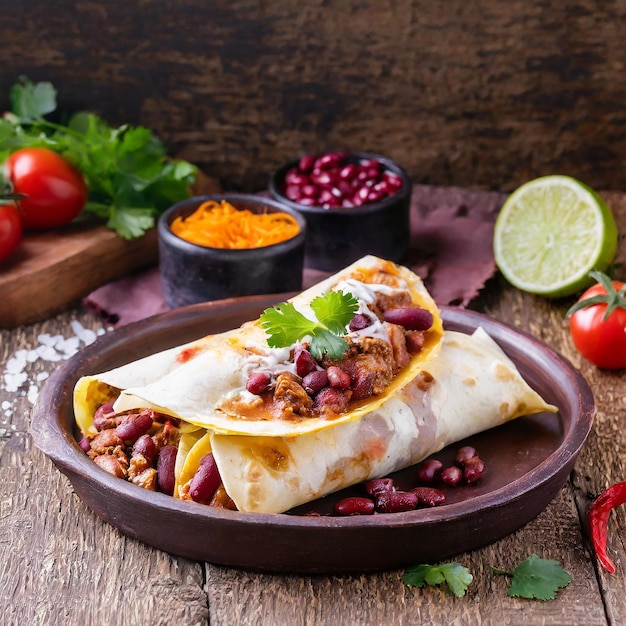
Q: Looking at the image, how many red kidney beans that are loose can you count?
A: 8